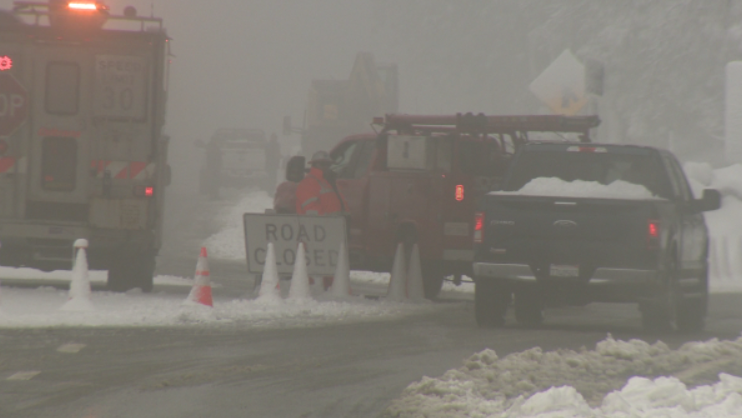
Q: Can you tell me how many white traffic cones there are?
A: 6